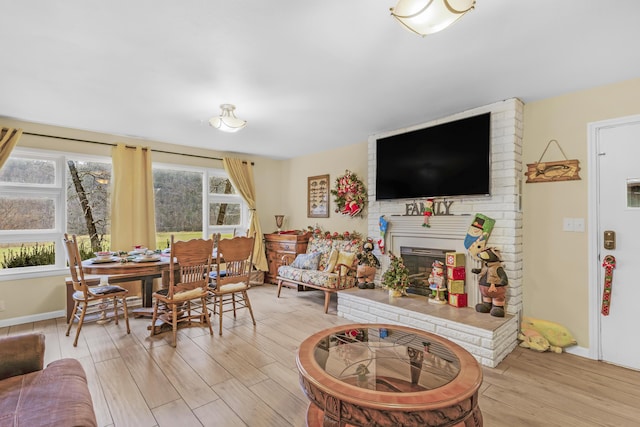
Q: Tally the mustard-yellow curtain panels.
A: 3